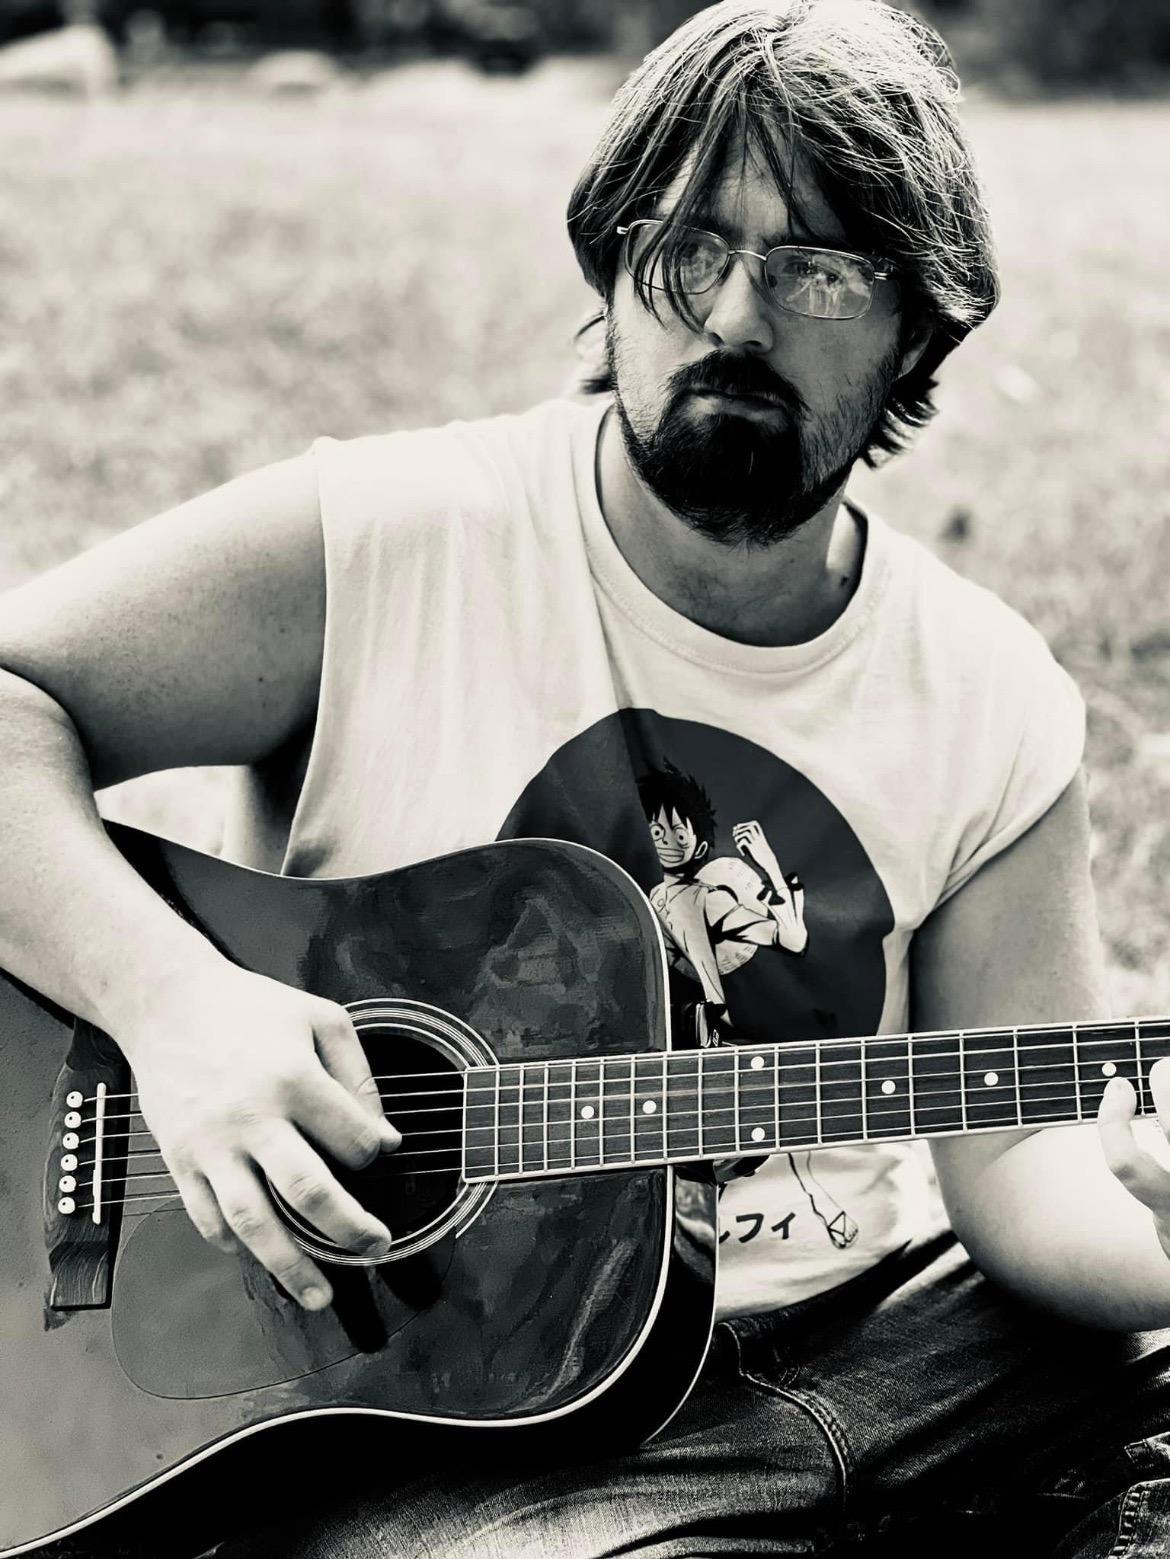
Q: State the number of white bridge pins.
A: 6